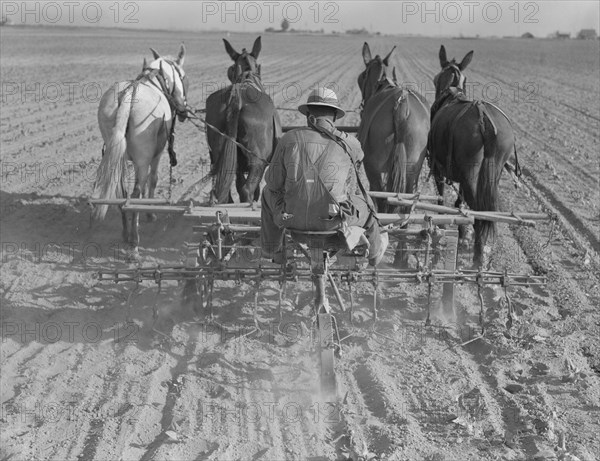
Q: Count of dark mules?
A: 3